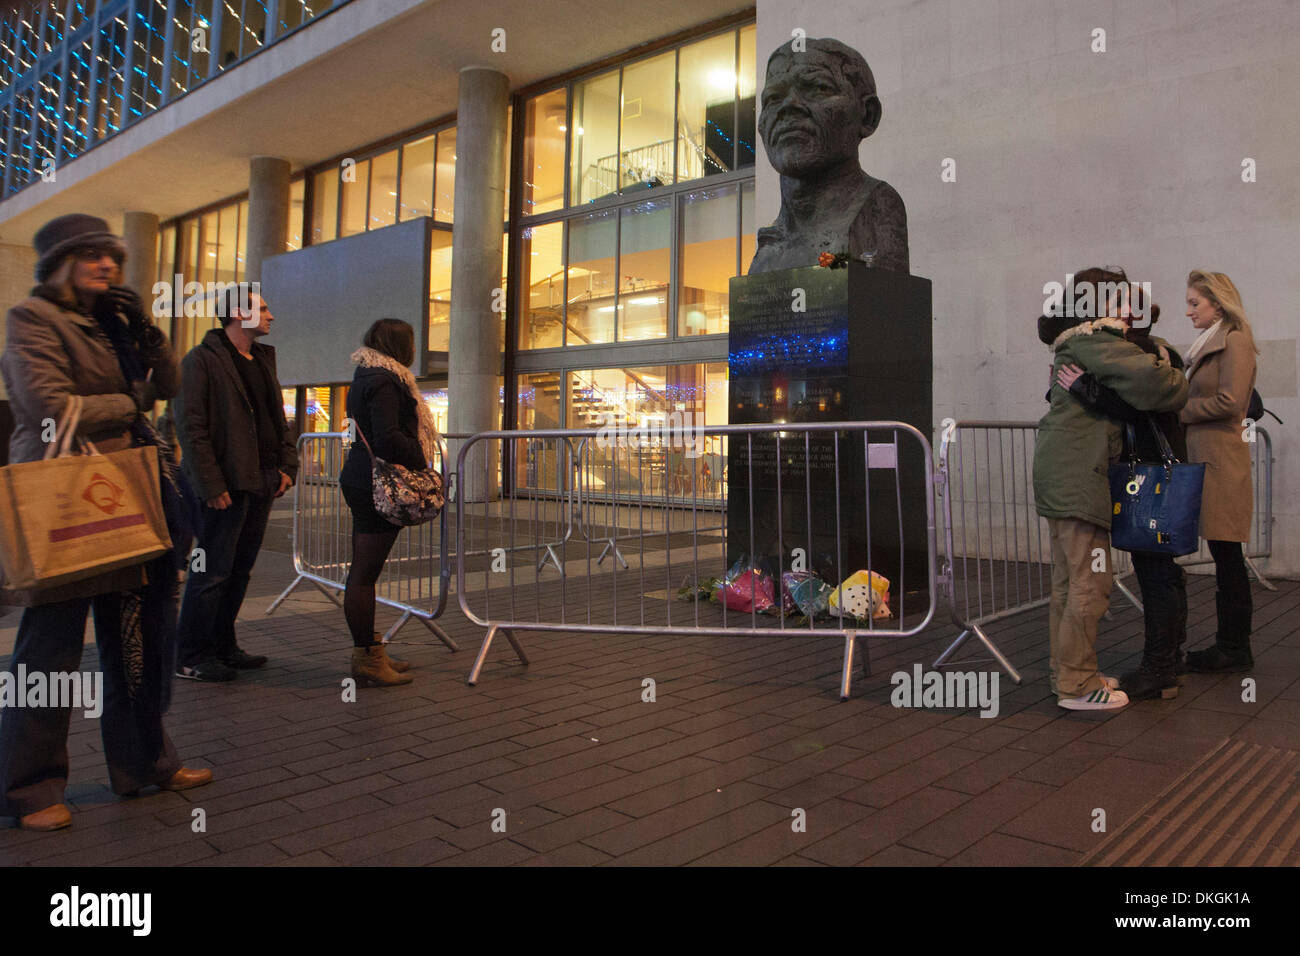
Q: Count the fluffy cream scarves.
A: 1